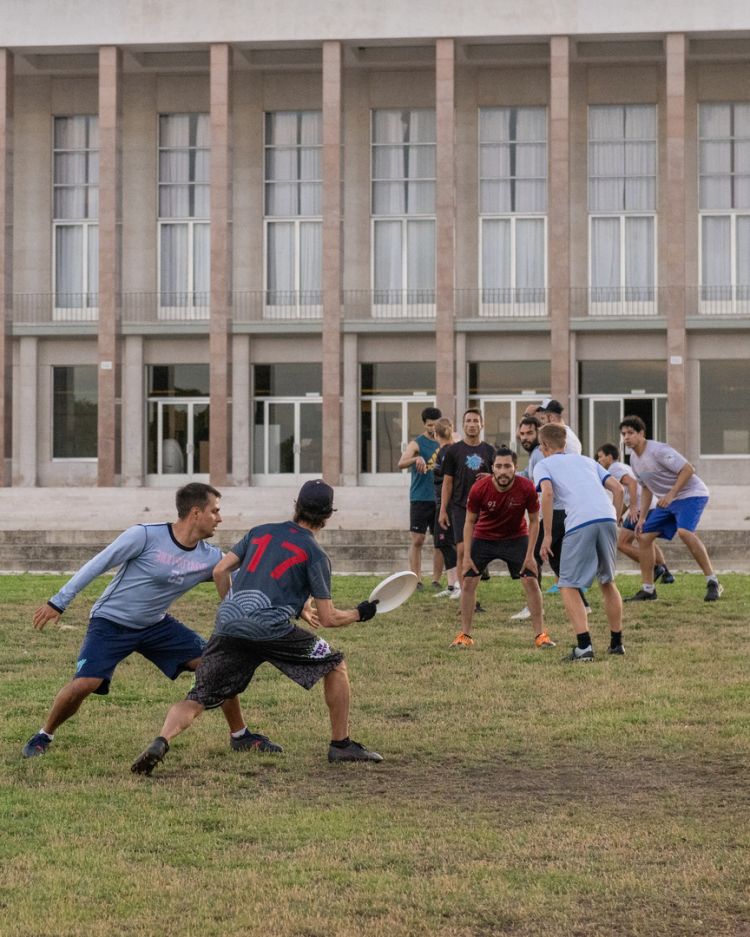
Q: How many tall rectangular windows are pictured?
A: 7